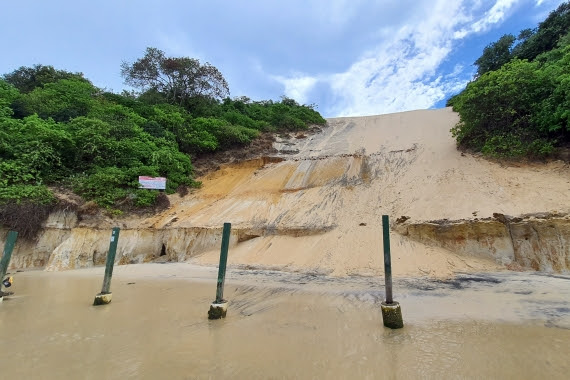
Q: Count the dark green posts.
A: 4